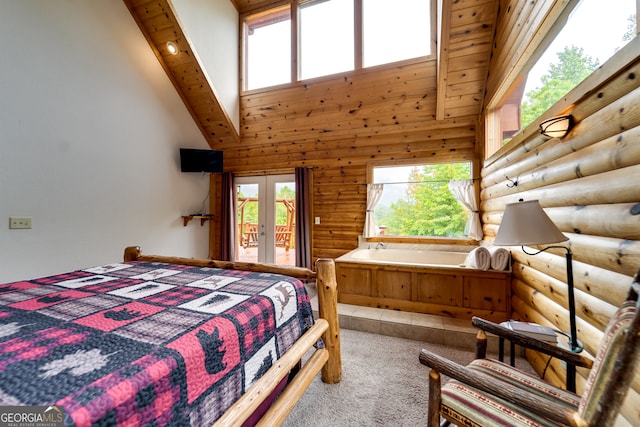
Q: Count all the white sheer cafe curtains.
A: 2